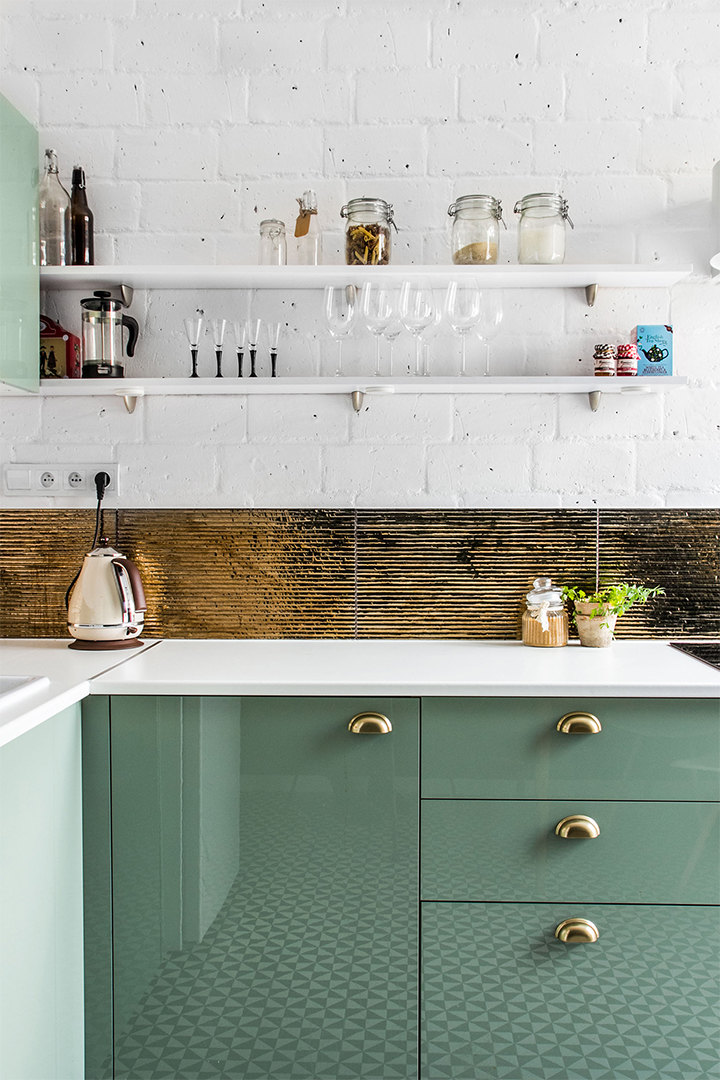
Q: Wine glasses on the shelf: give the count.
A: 7